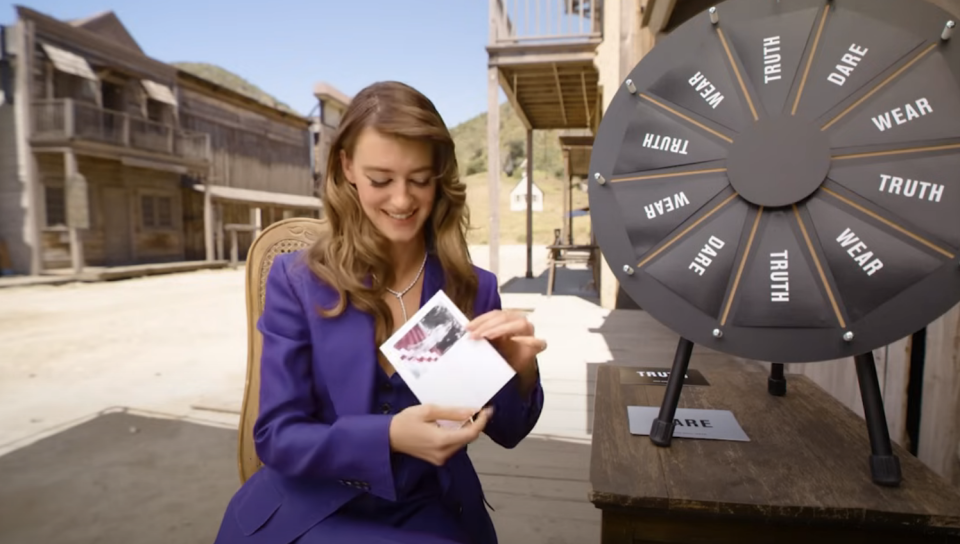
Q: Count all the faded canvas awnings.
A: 2